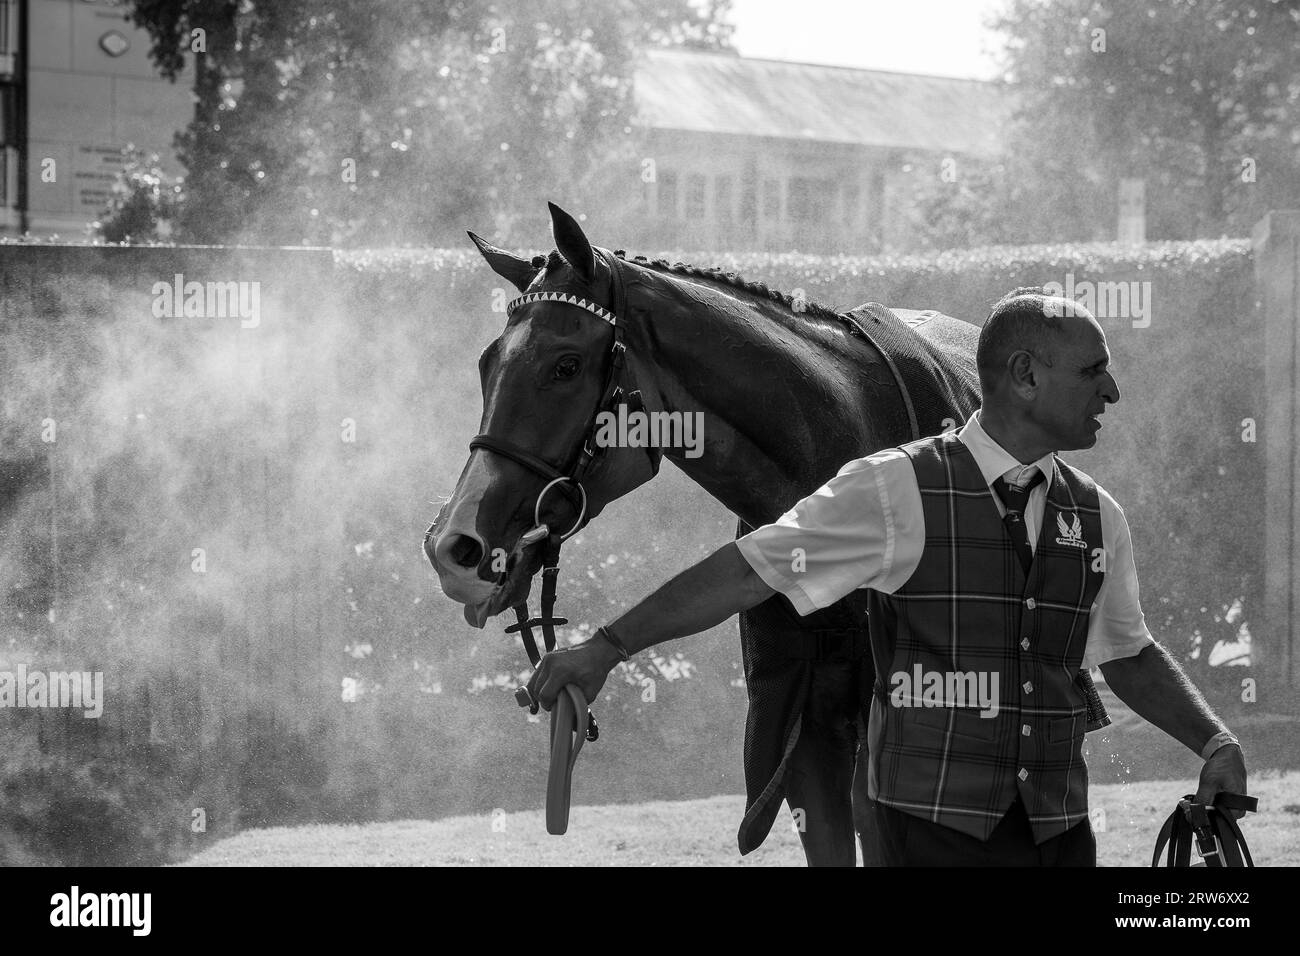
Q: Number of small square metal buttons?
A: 5